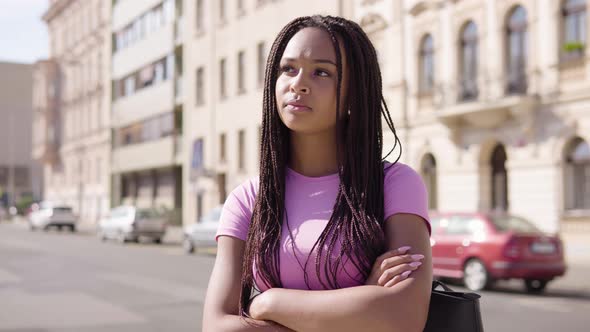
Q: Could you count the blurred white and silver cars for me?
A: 3